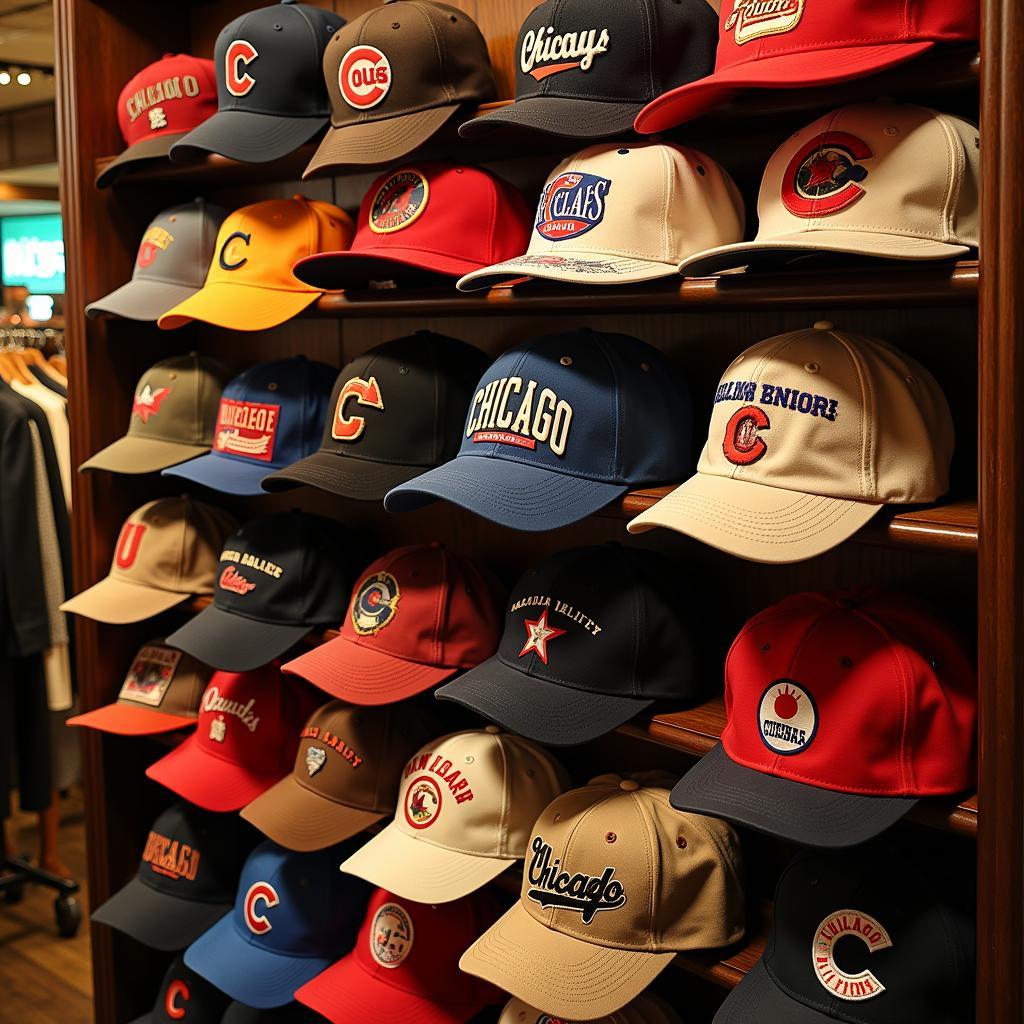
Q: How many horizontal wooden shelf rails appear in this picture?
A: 5